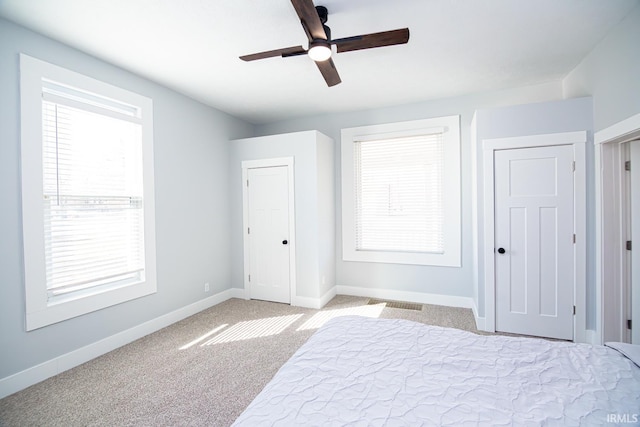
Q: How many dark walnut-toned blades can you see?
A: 4